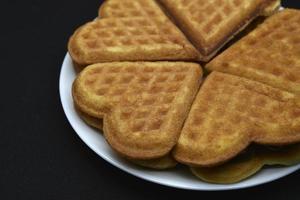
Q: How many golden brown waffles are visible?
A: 5